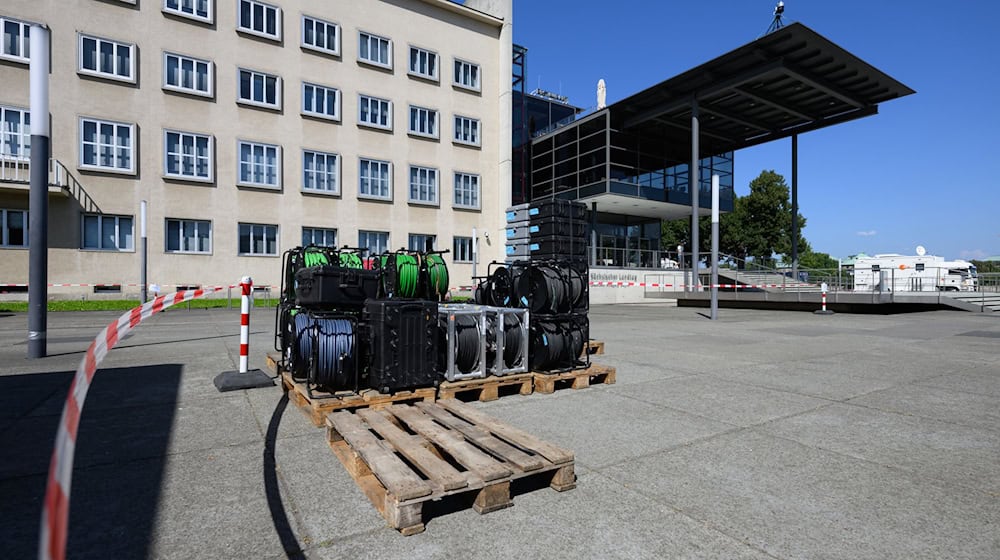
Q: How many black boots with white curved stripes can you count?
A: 0